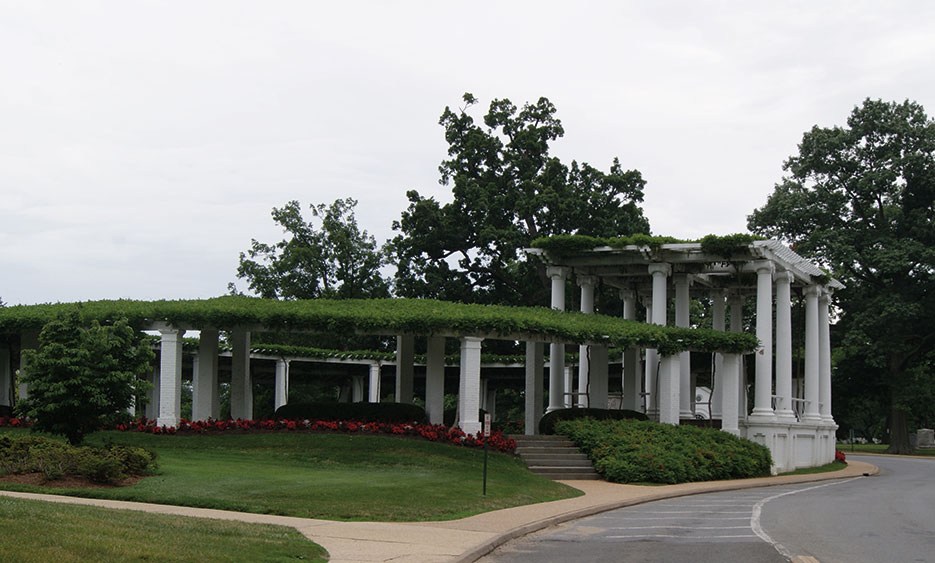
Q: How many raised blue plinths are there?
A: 0